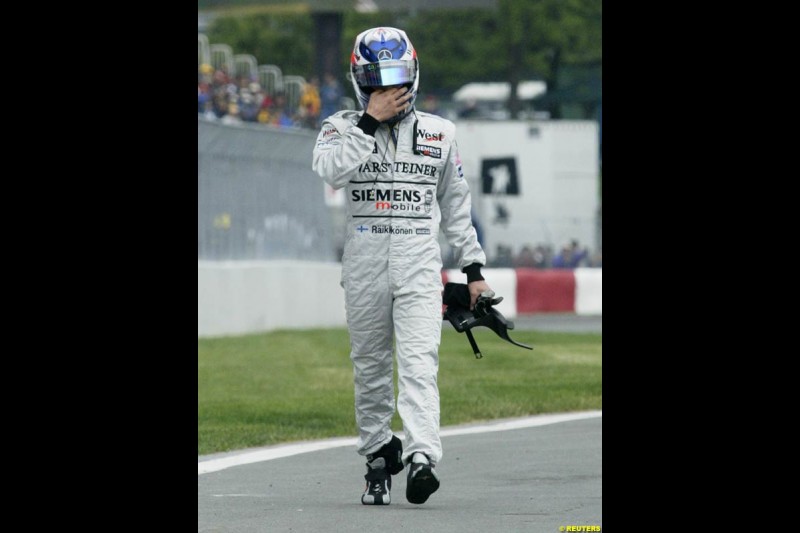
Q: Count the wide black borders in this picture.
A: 2